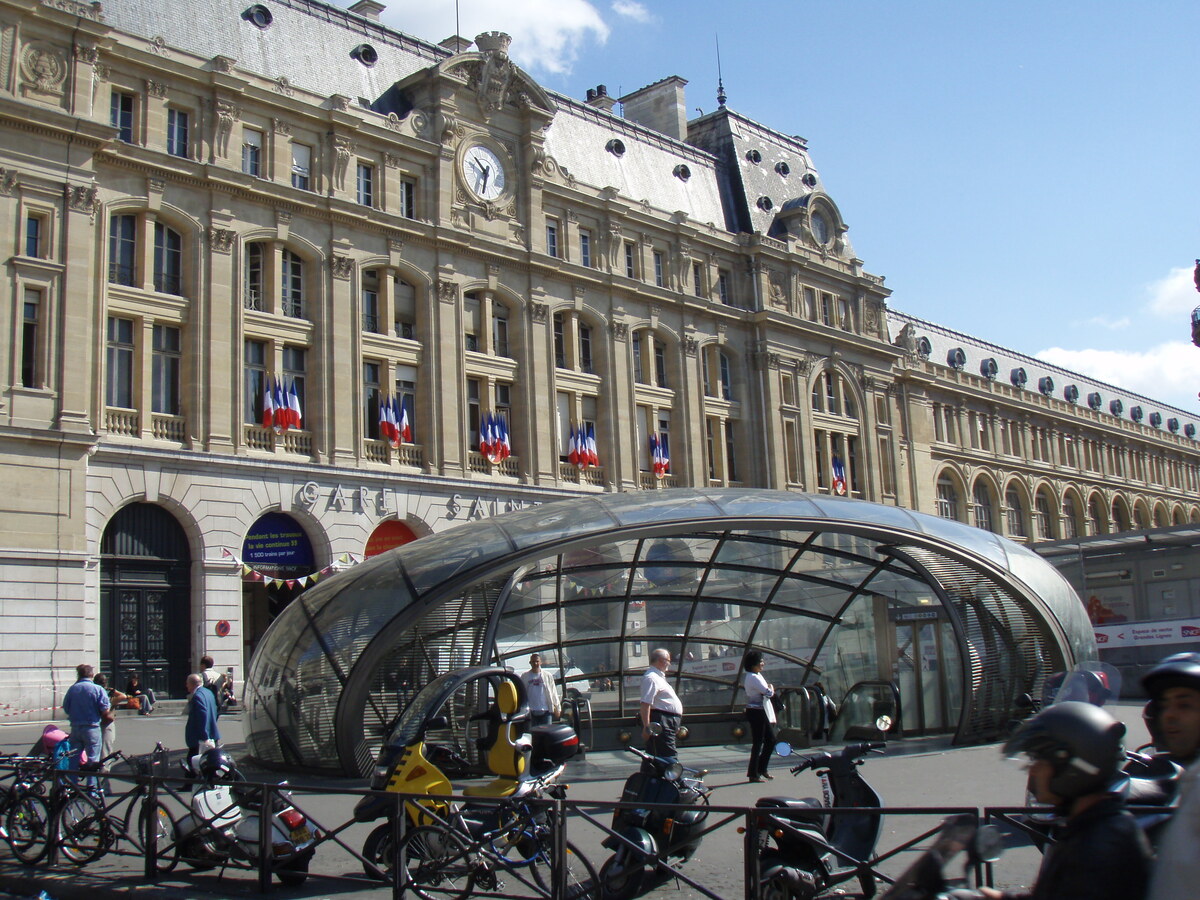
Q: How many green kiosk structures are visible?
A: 0